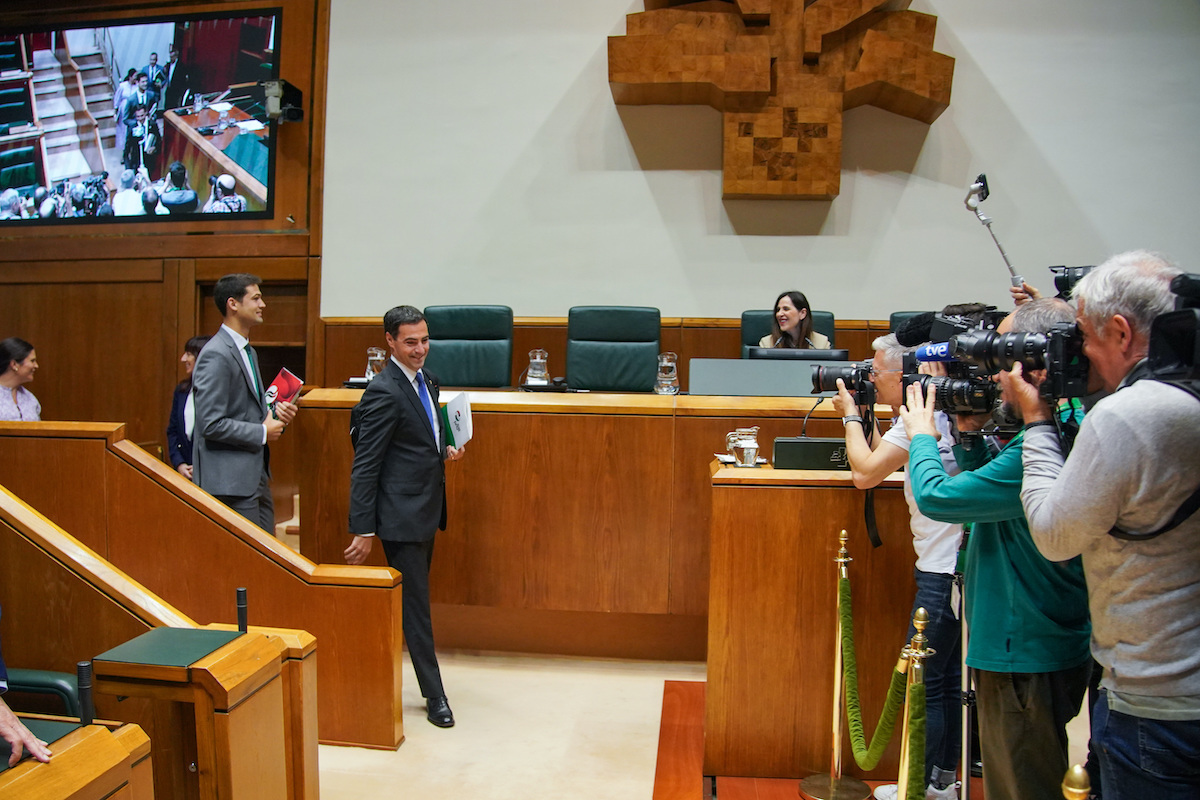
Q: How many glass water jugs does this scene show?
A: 4